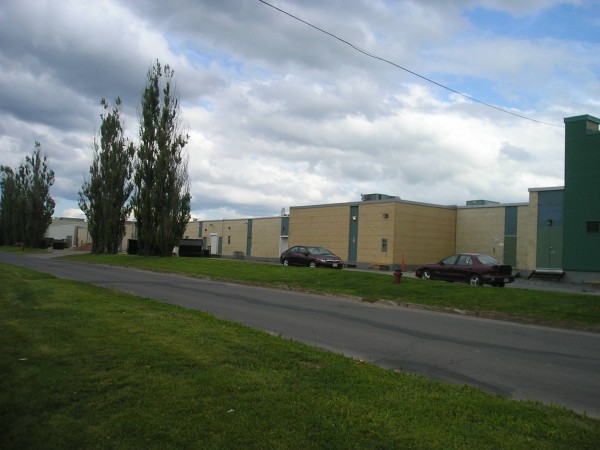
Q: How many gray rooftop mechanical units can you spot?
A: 2